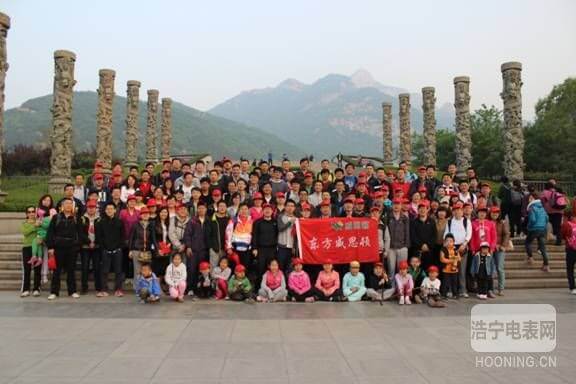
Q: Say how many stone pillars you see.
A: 11